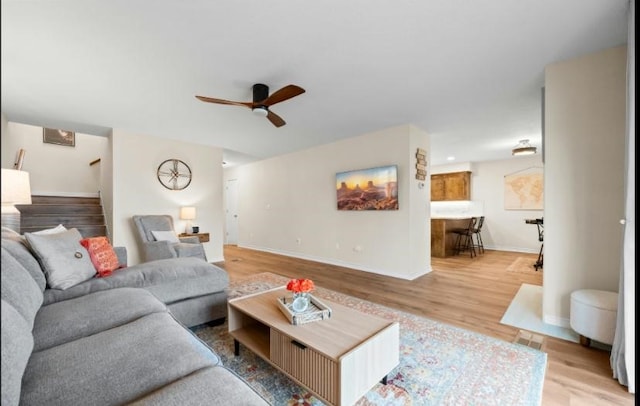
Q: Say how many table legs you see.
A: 2